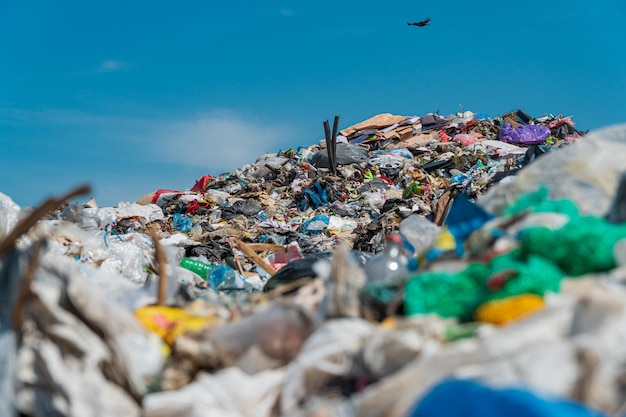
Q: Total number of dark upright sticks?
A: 2